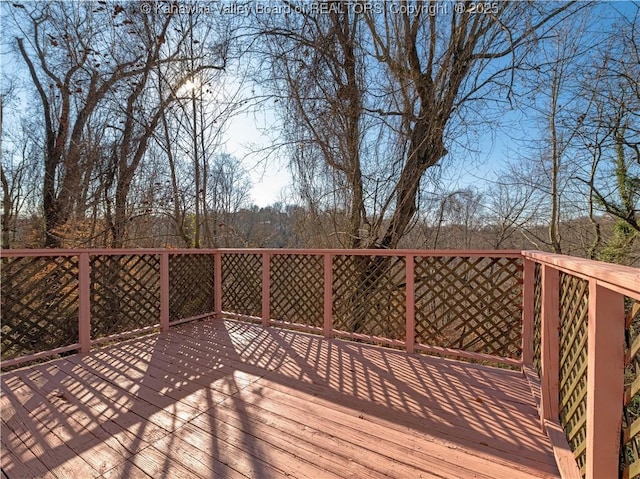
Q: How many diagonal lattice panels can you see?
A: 10